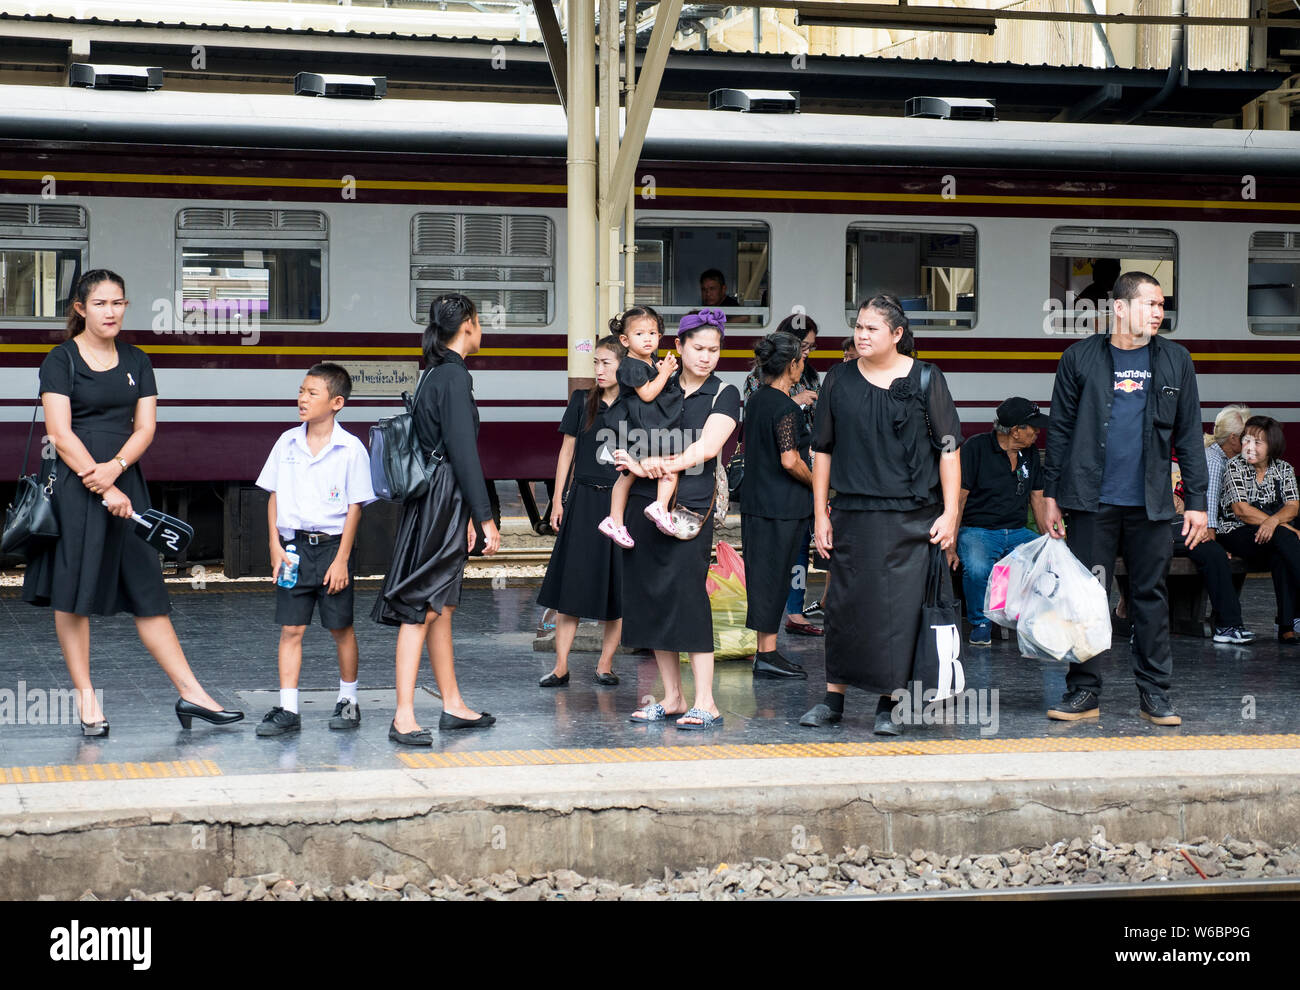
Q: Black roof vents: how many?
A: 4